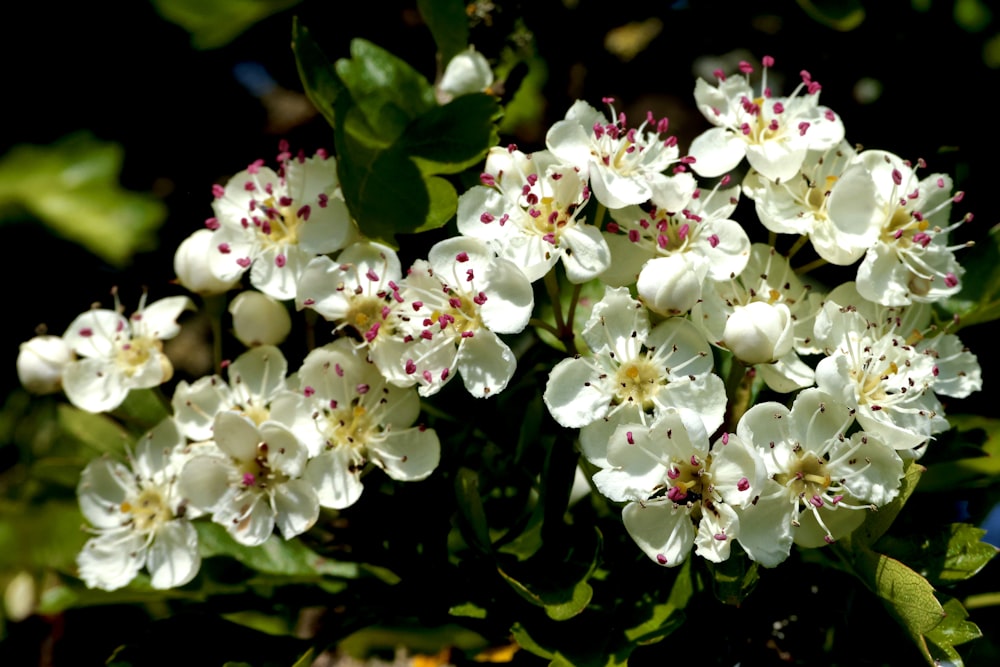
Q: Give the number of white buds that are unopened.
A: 6